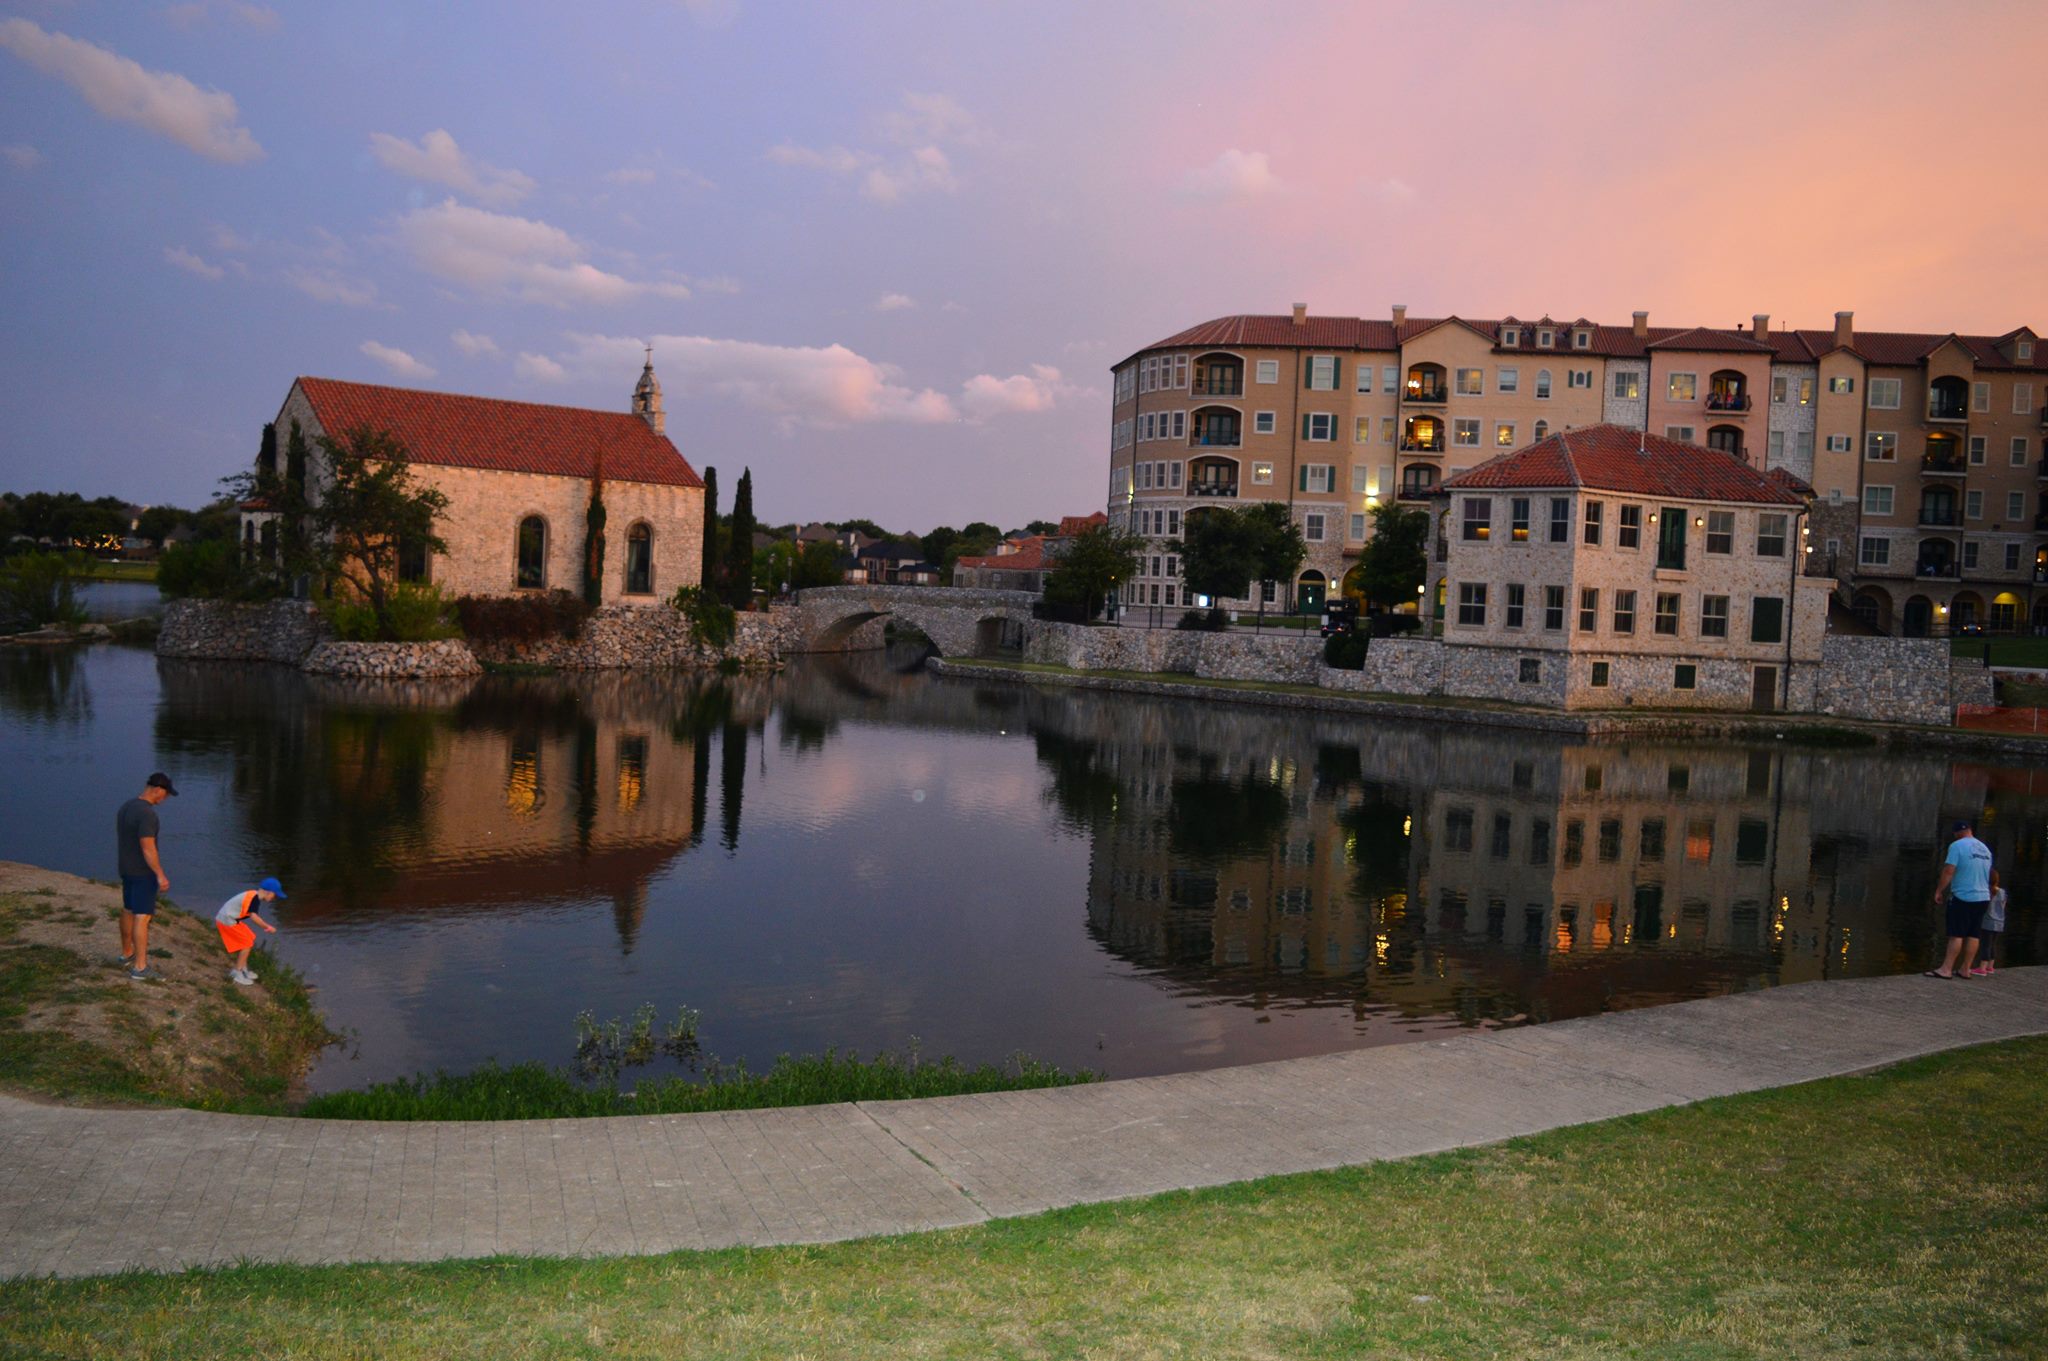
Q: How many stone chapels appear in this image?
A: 1